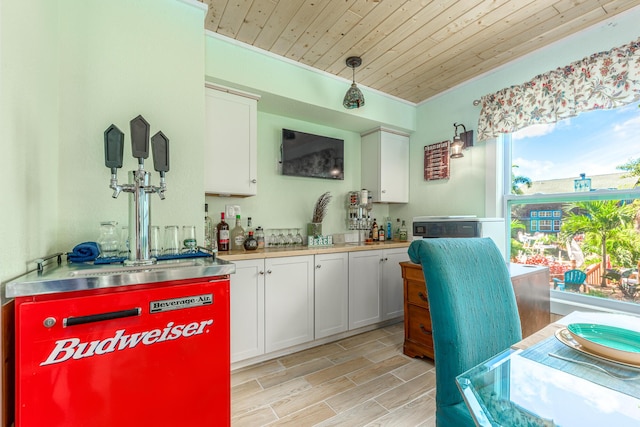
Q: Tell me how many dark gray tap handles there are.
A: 3